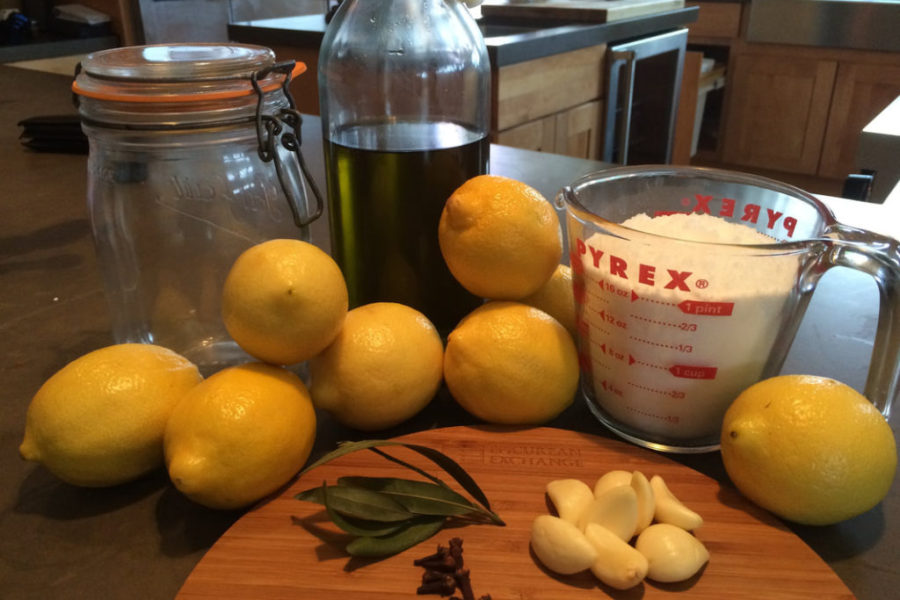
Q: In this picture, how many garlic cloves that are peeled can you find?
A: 8